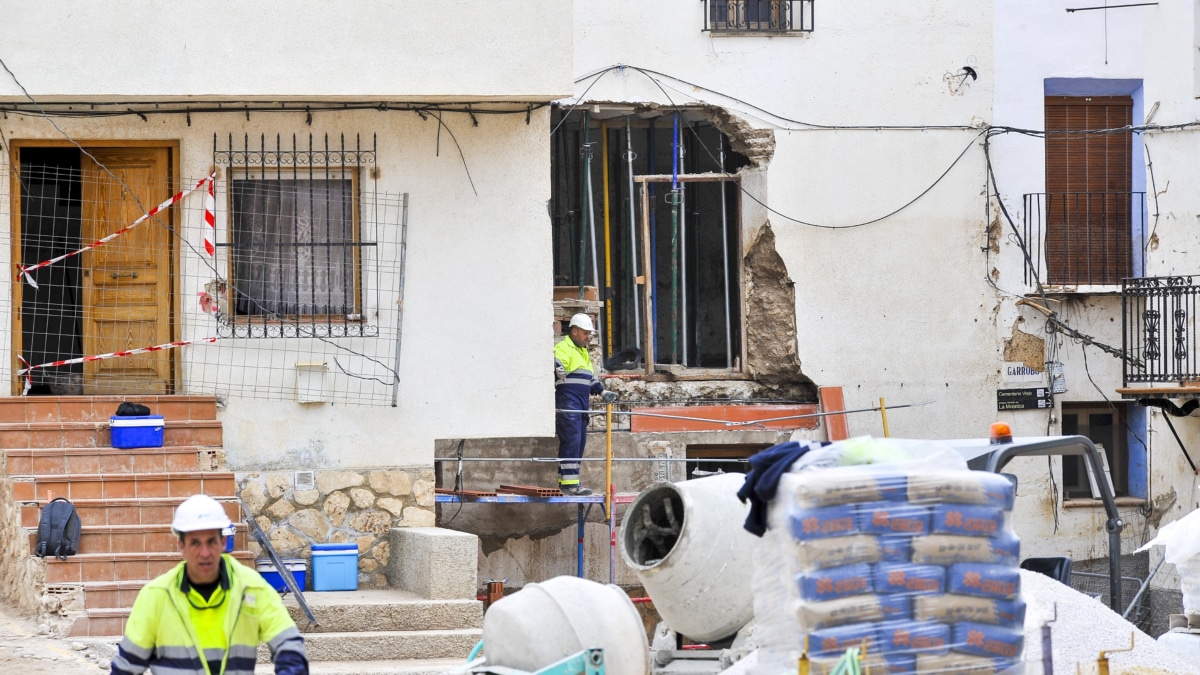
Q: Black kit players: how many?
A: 0